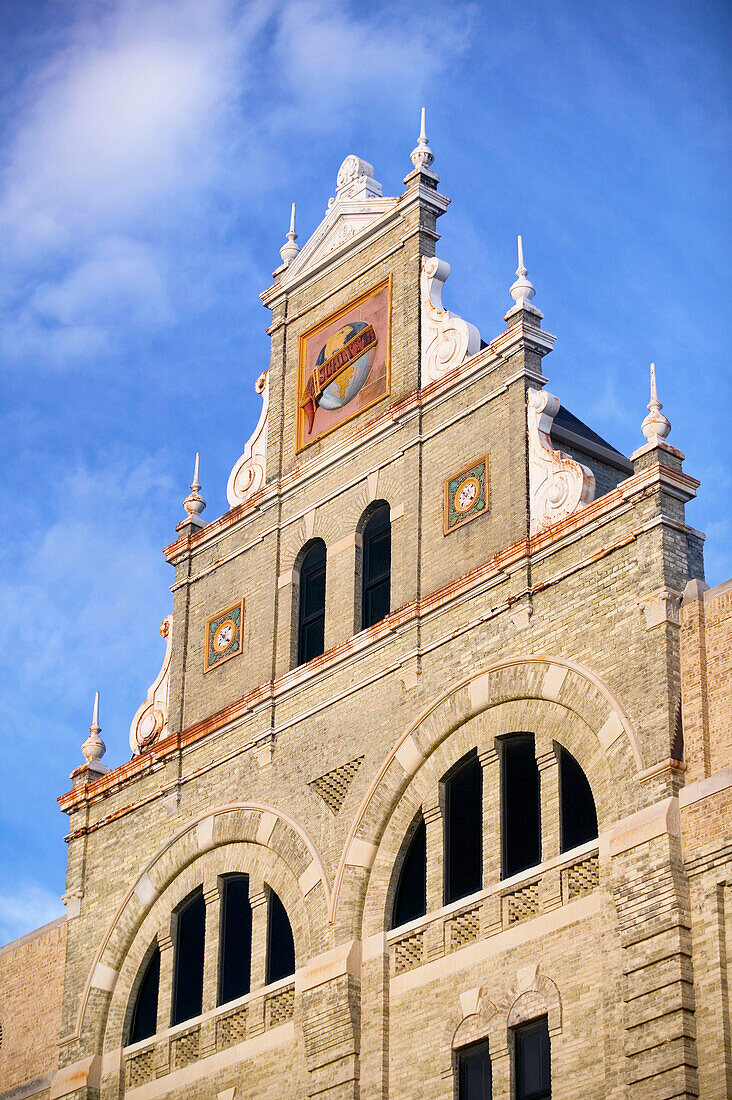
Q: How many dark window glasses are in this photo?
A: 12